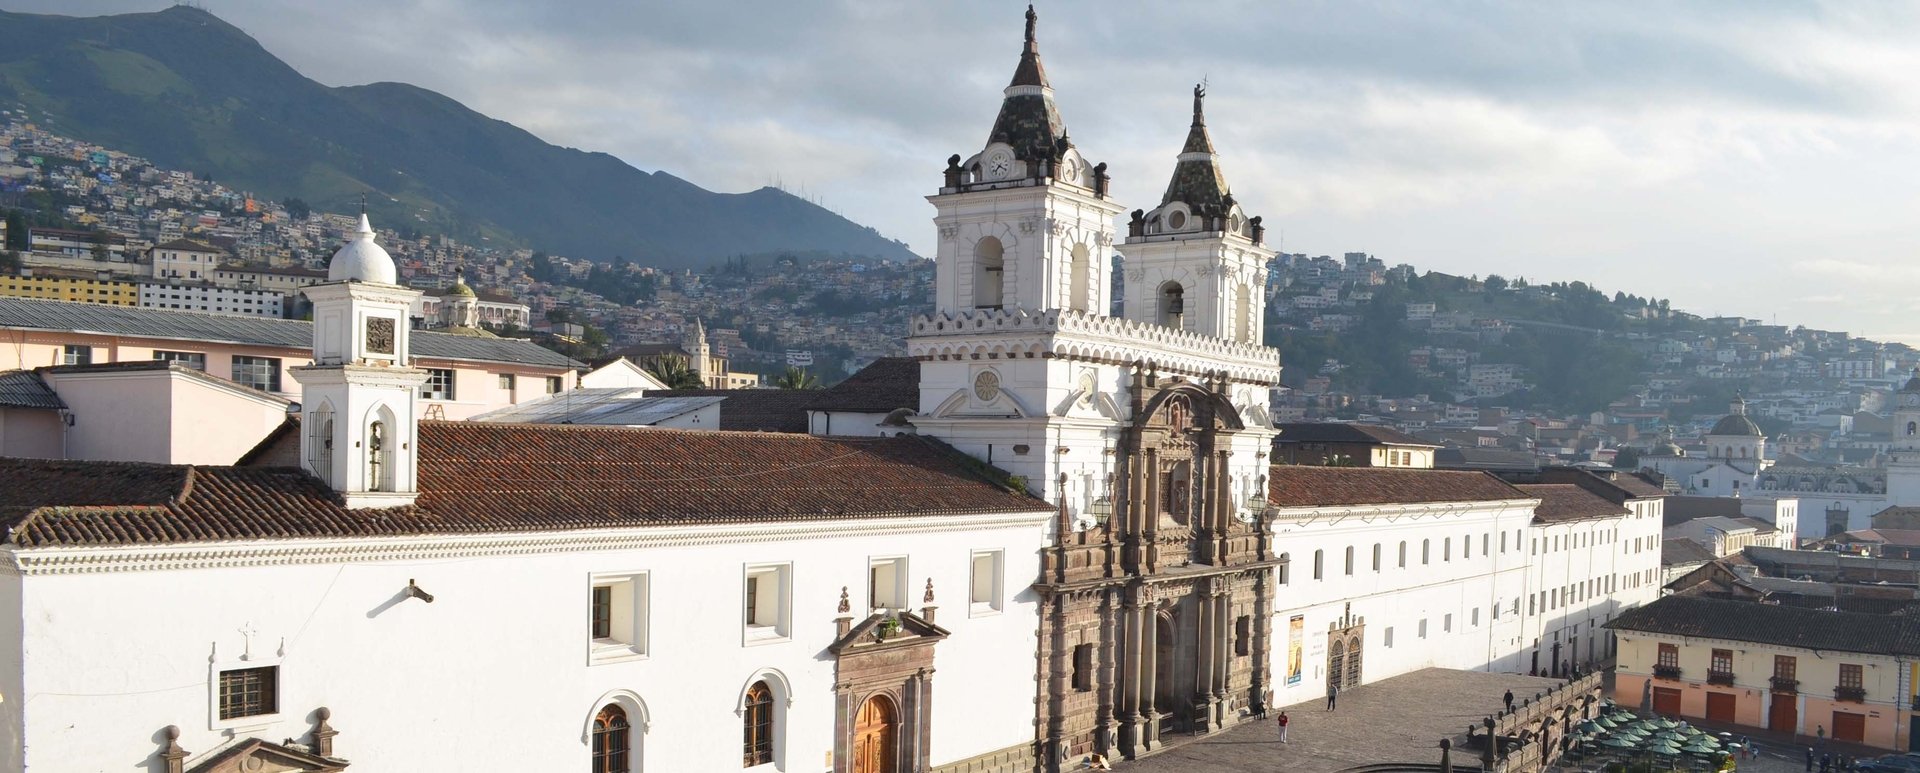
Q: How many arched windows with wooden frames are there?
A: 2